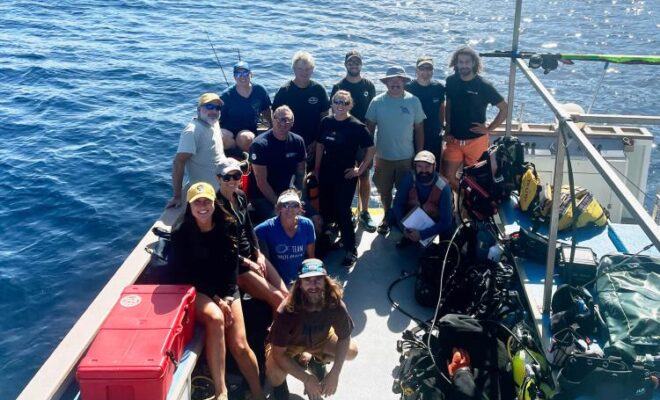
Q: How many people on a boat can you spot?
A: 14